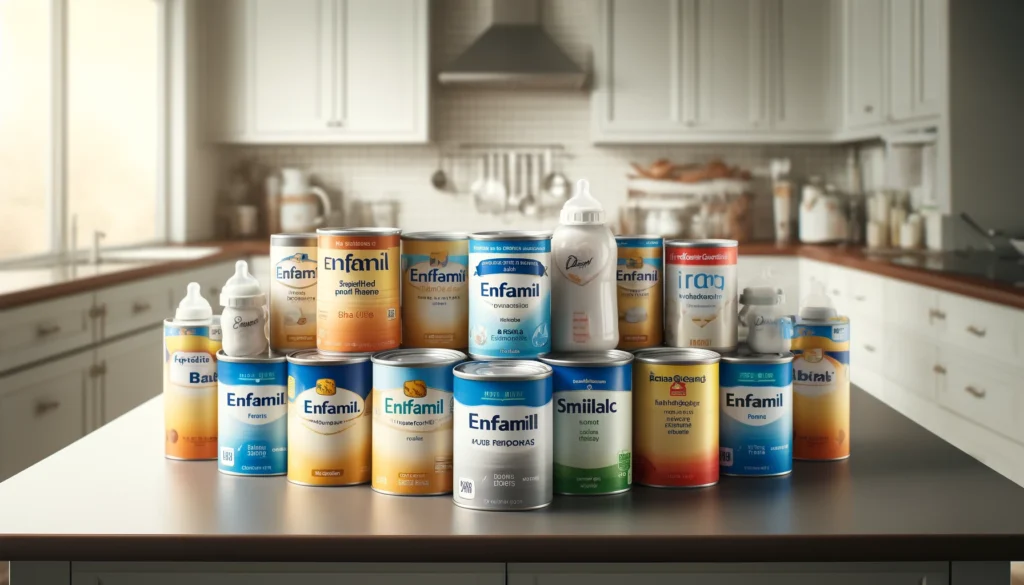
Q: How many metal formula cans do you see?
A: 15